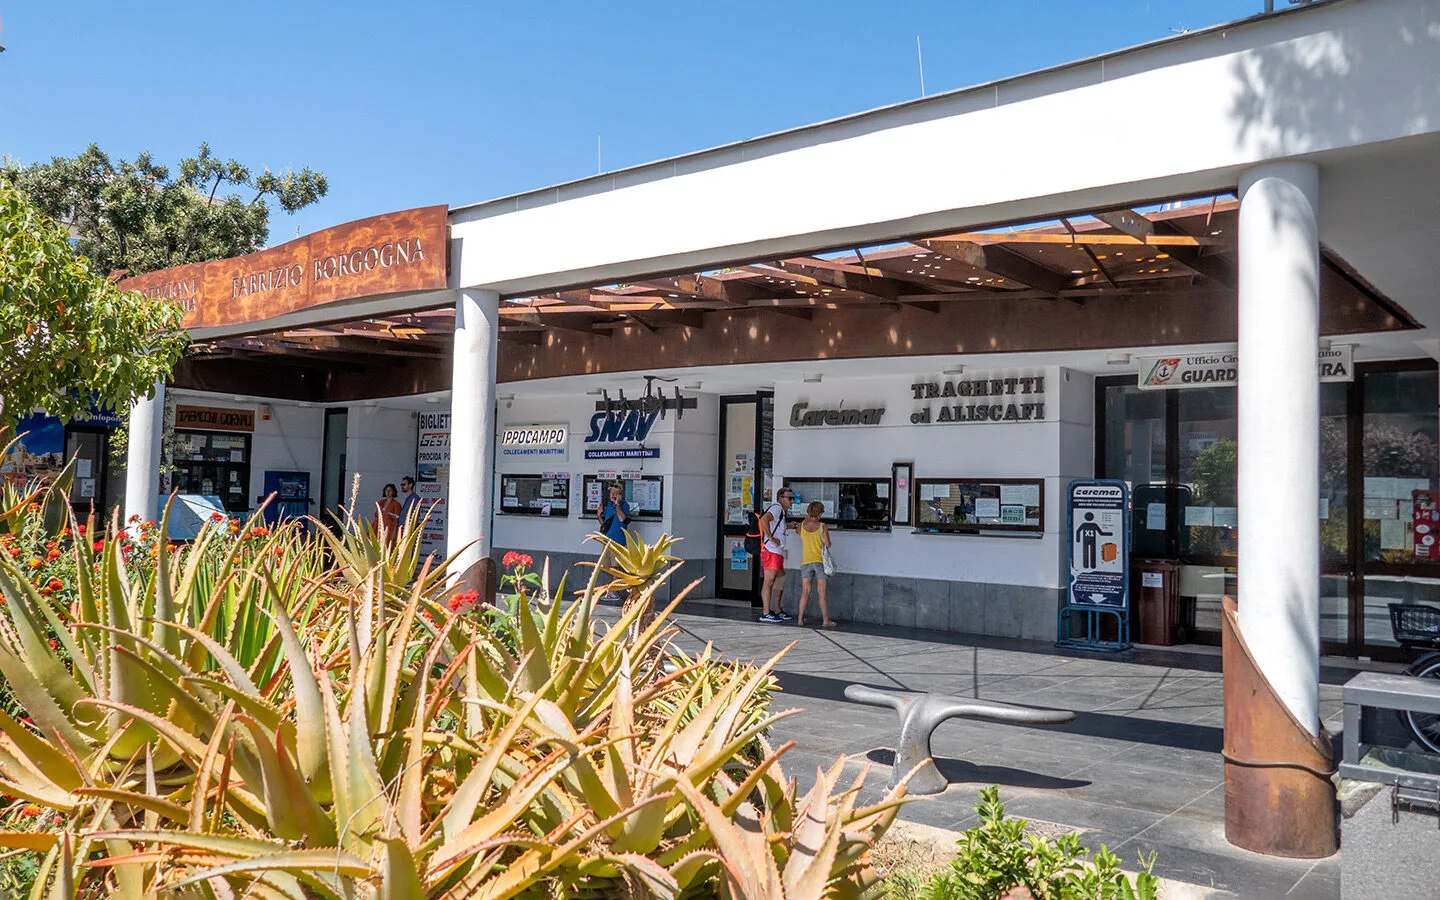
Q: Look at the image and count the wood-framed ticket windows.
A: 4